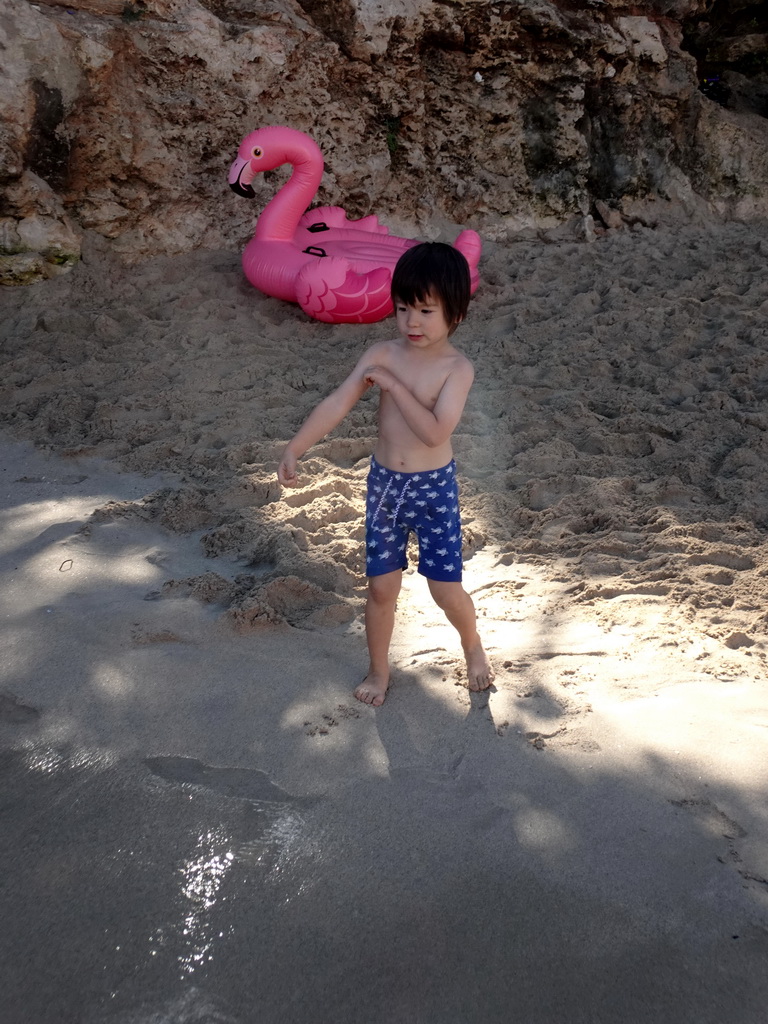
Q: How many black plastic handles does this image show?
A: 2